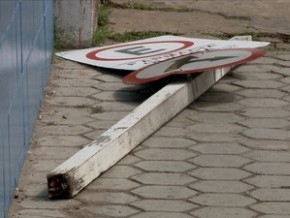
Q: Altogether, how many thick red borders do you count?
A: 2